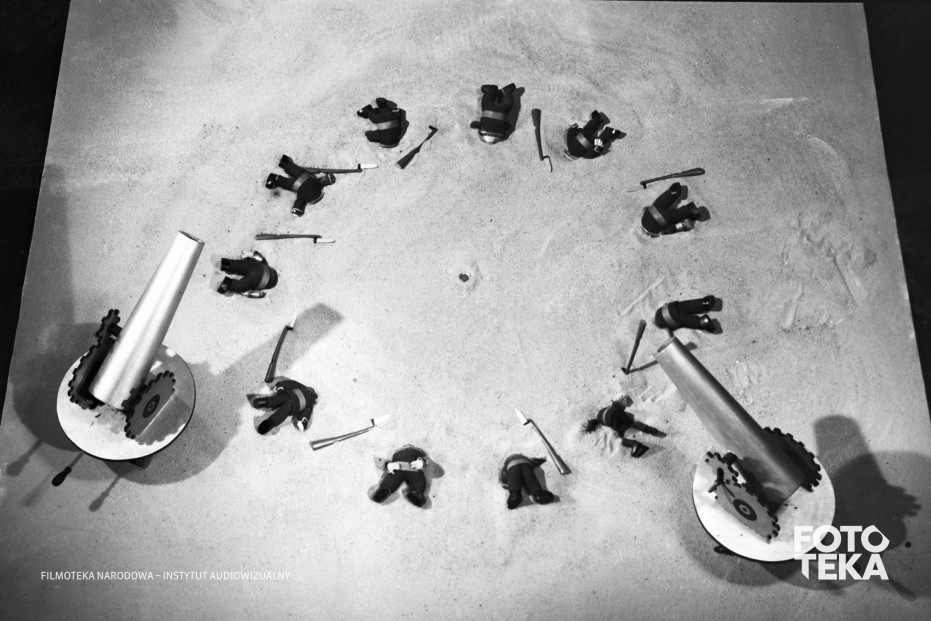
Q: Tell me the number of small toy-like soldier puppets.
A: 11